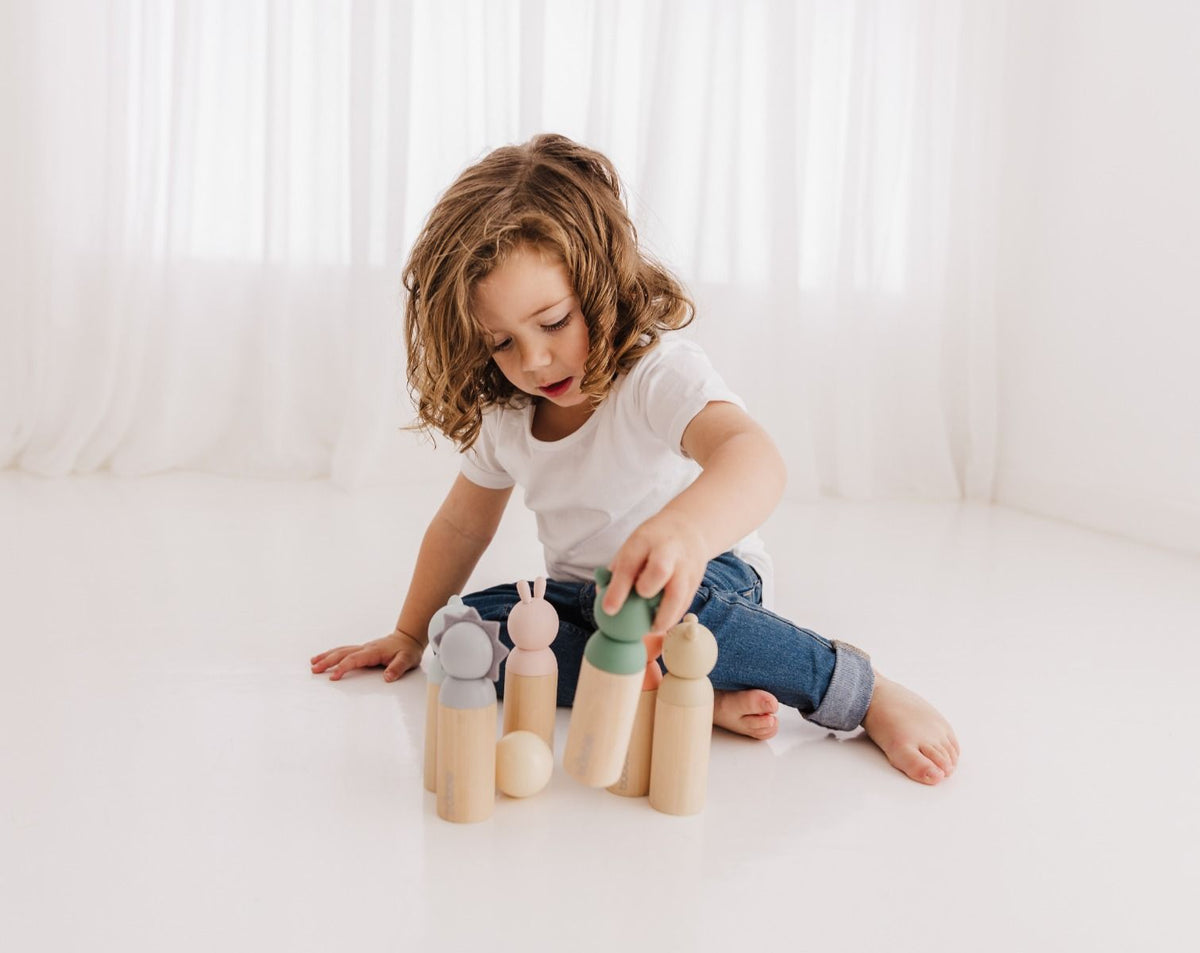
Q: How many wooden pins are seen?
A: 6